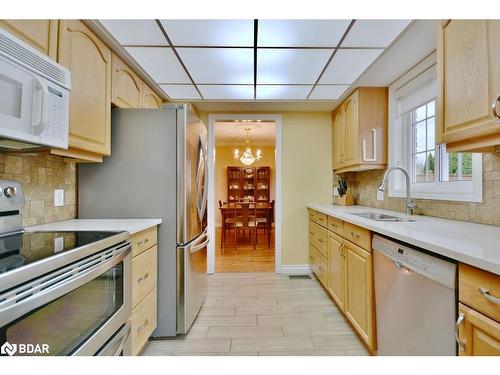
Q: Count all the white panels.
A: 12